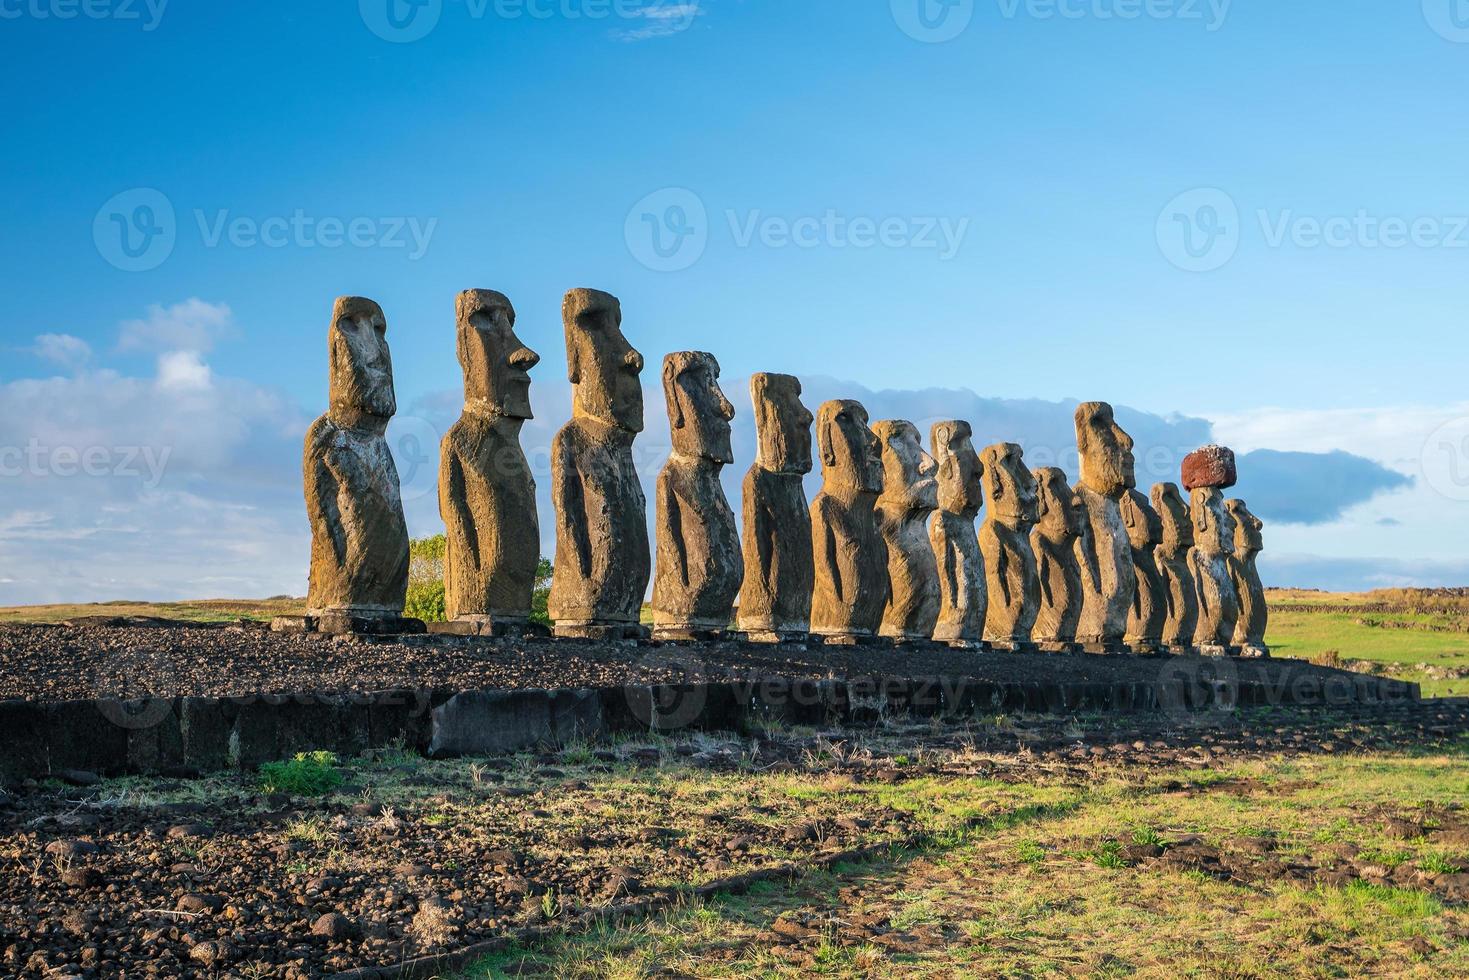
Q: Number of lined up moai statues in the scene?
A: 15